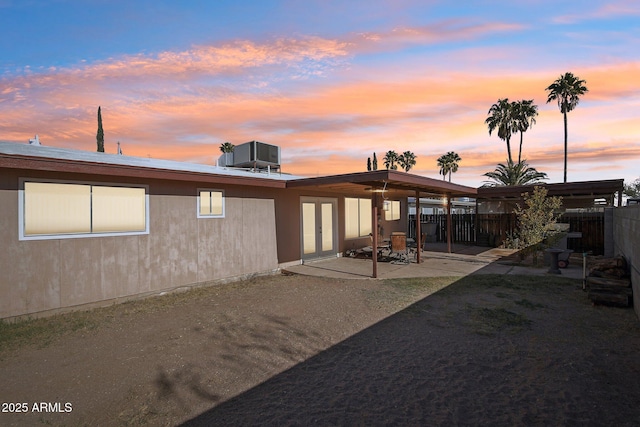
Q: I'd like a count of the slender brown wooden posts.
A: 3